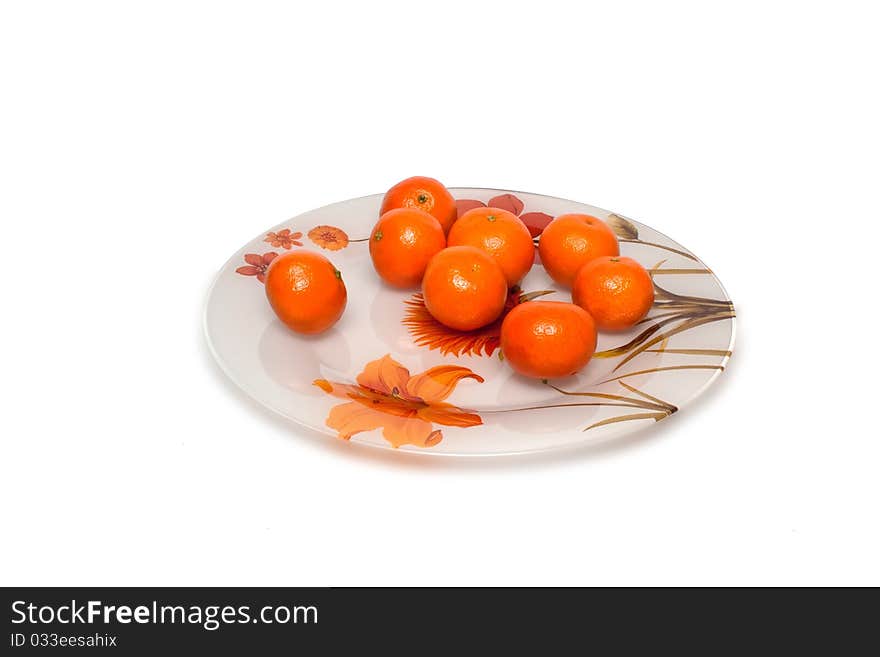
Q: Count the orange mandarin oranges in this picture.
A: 8